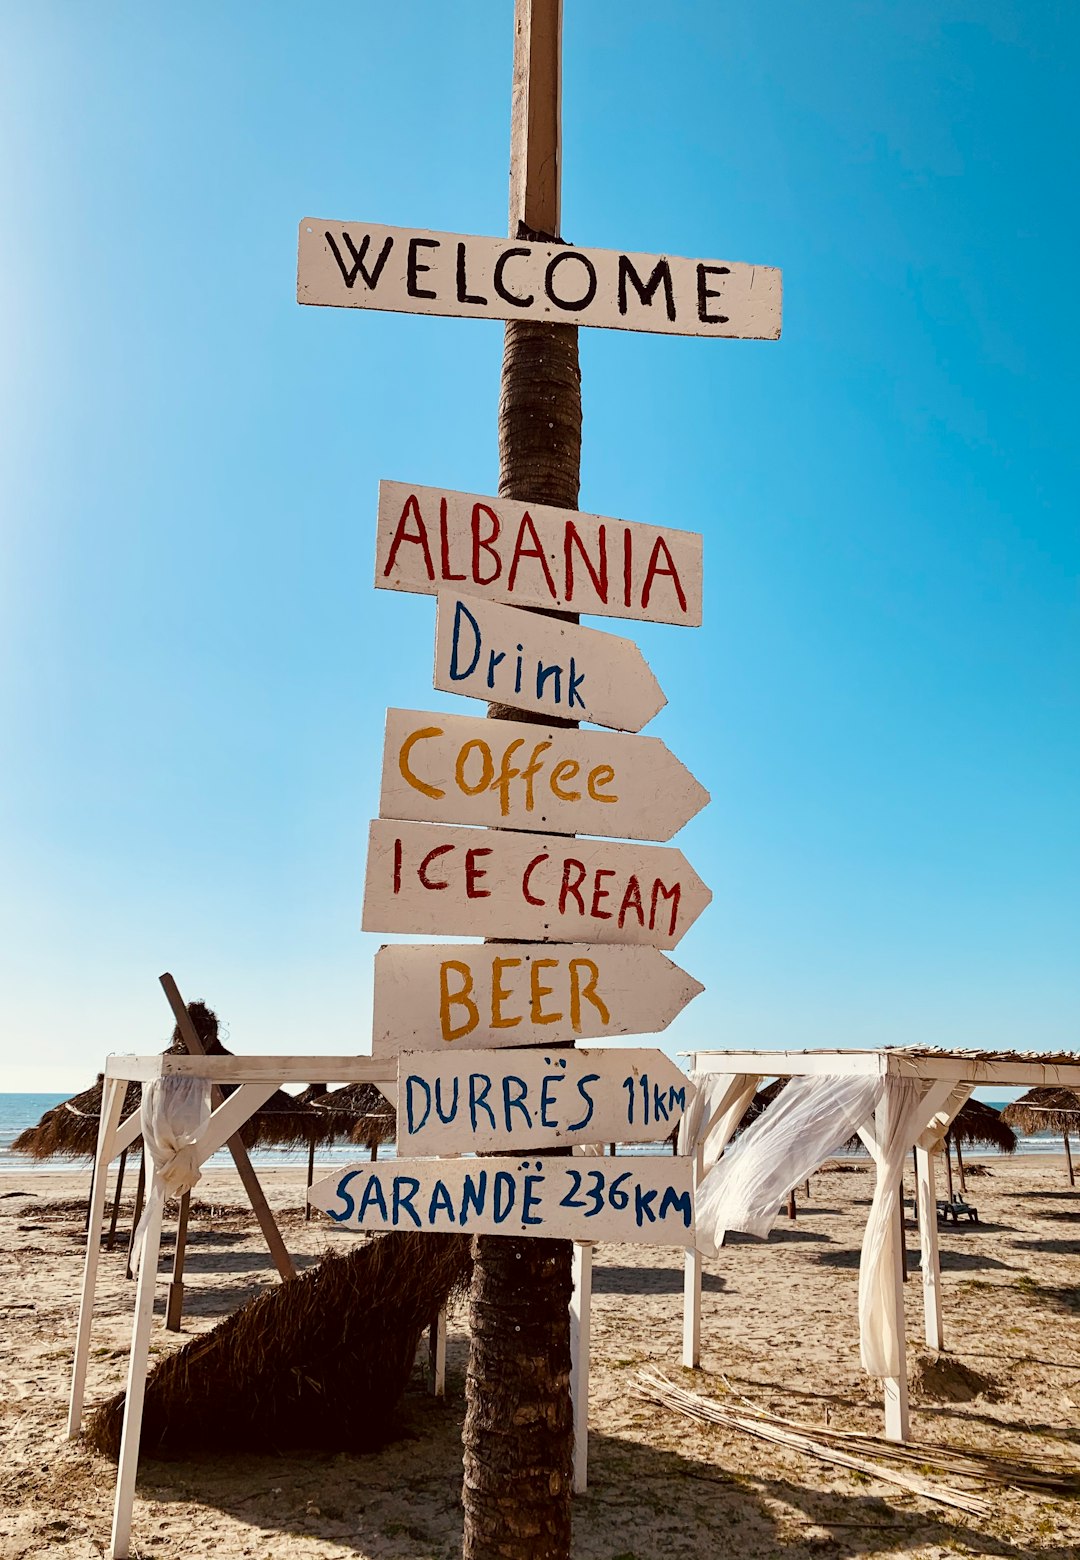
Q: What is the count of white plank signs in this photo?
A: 8